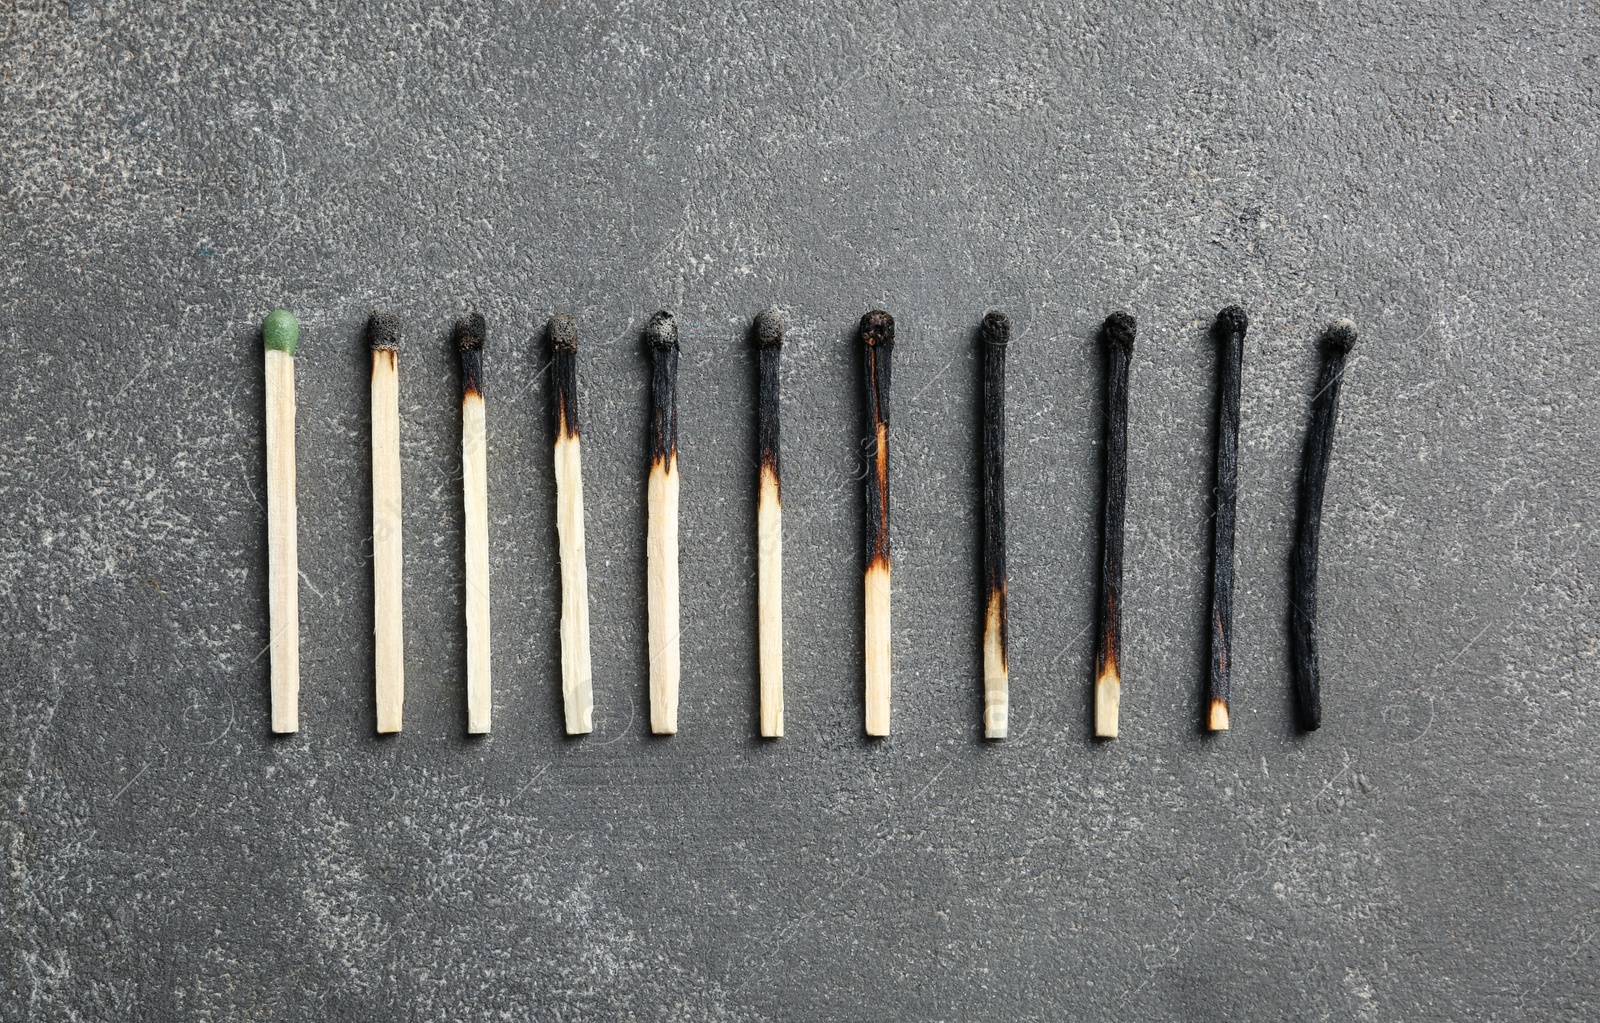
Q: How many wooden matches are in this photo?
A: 11